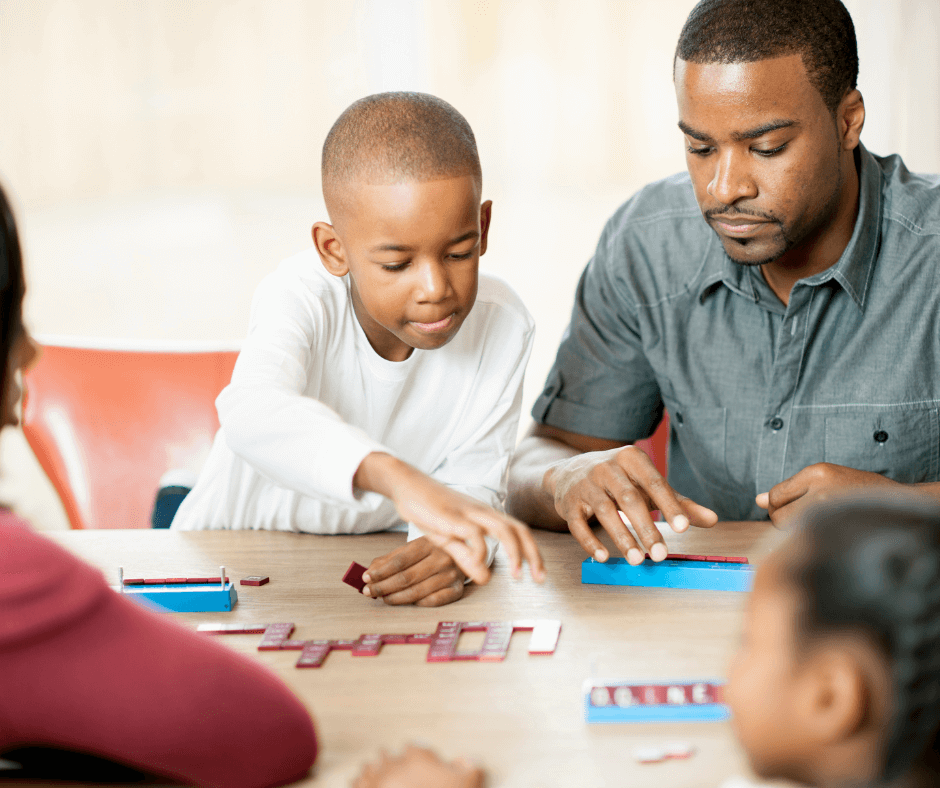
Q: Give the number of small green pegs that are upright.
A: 0